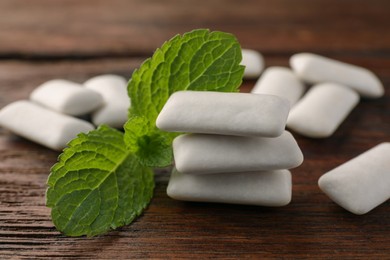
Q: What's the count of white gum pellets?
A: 11